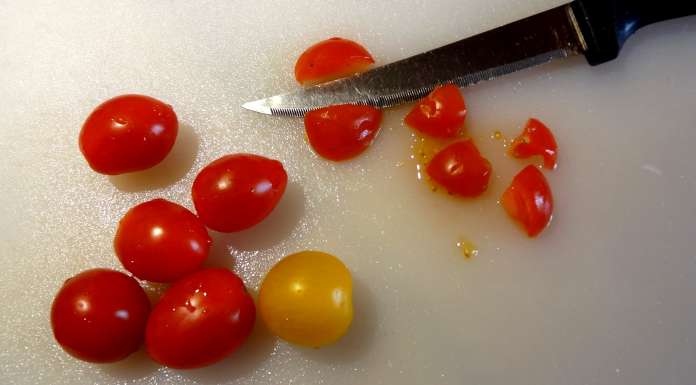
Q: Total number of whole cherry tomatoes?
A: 6